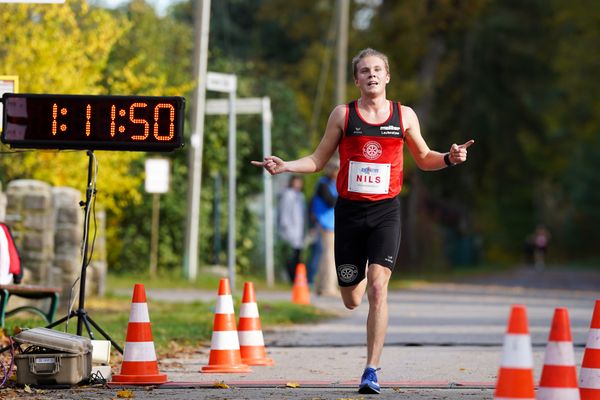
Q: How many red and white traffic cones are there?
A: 7